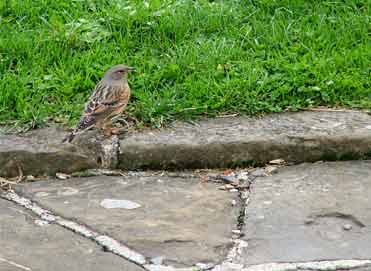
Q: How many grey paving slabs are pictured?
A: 3